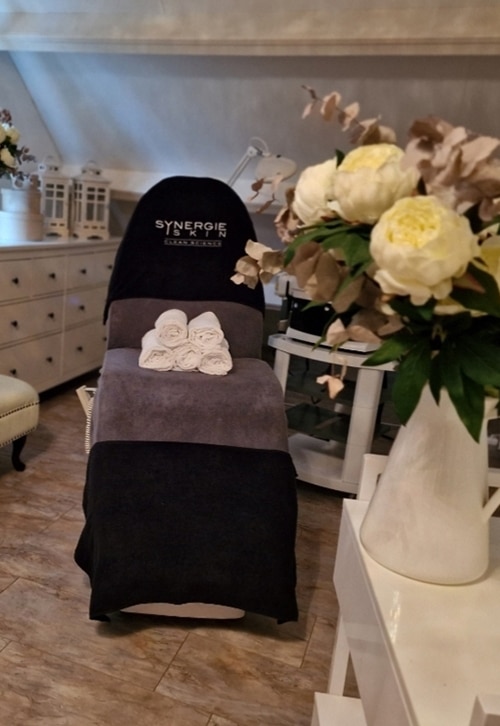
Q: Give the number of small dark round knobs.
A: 11